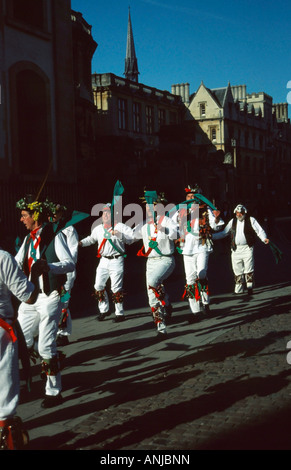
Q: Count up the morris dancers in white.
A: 7